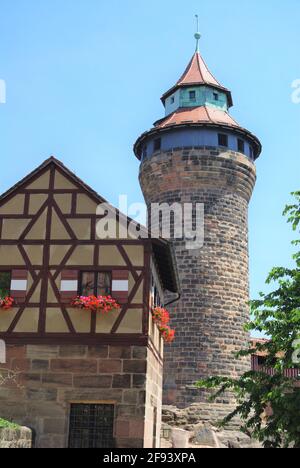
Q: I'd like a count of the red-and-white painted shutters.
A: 3